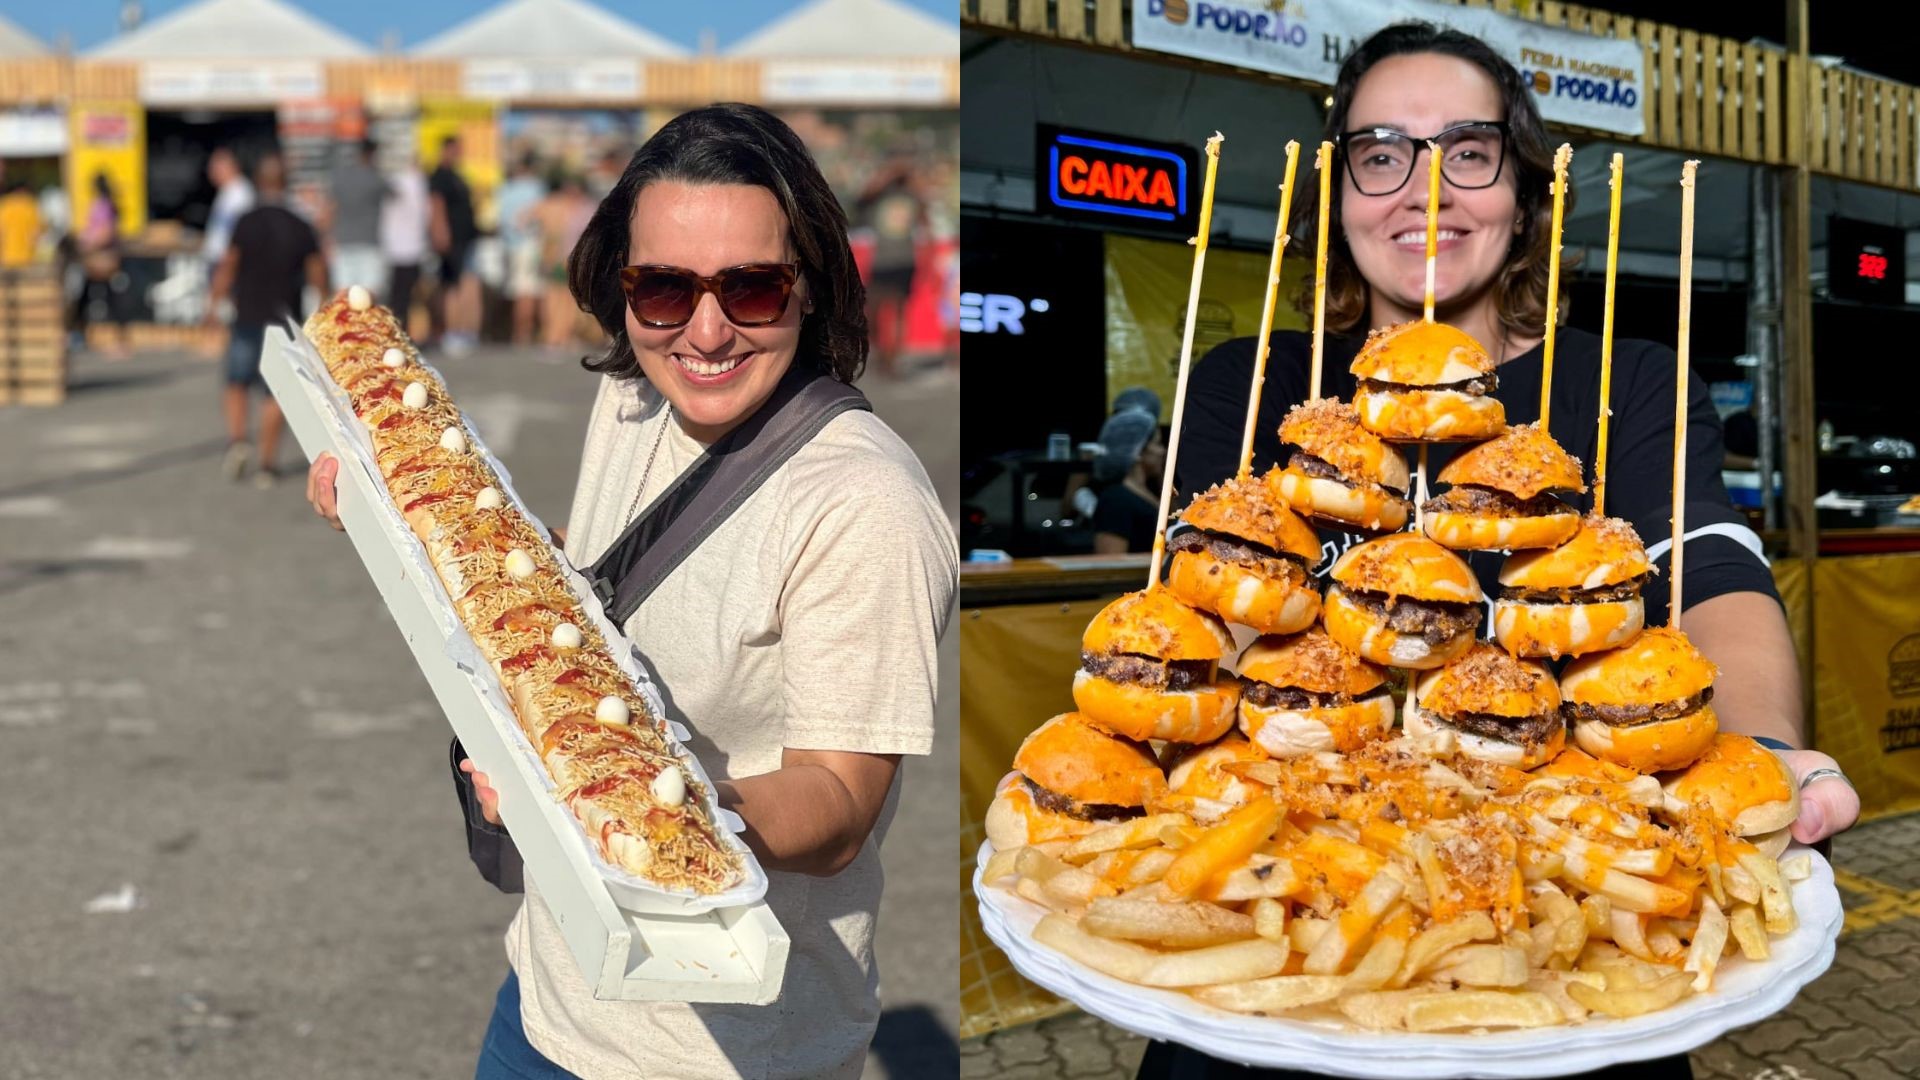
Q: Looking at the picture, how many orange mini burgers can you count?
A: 14